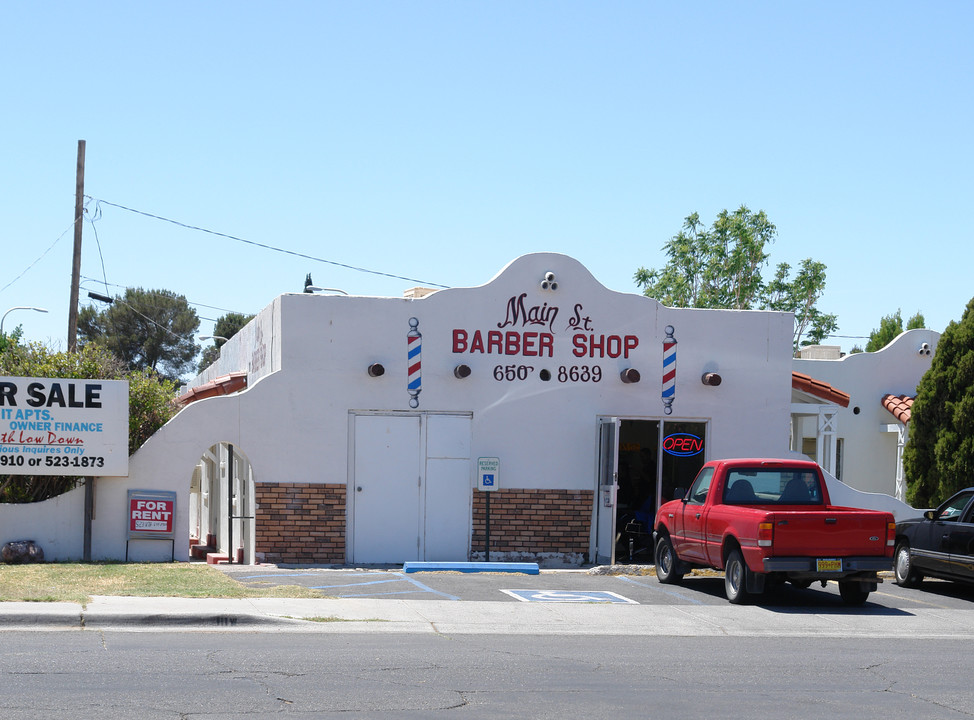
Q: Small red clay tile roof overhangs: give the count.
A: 3